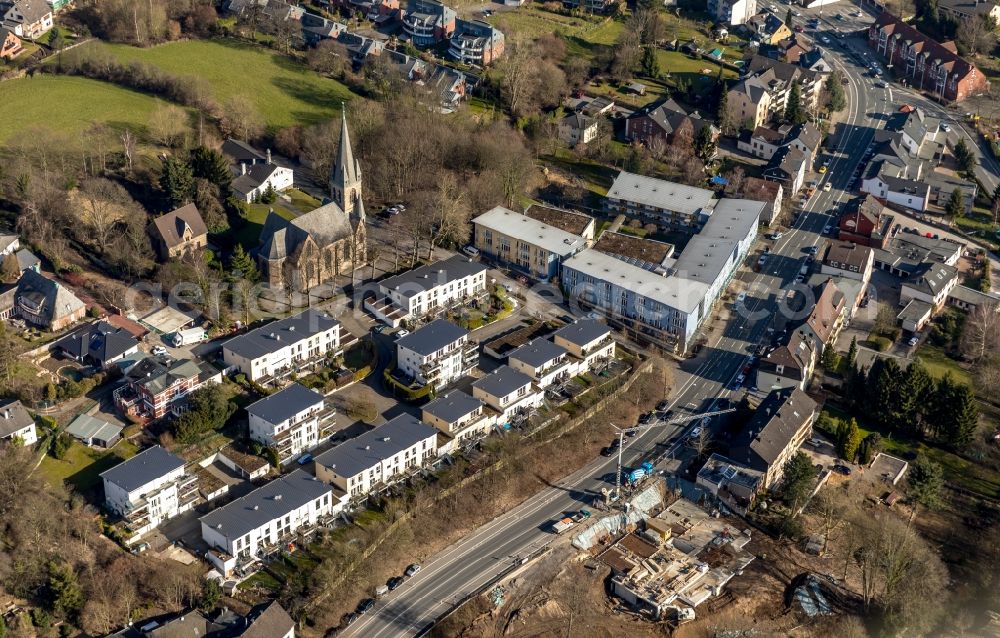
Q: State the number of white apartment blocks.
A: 11